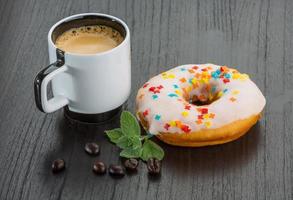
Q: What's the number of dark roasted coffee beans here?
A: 6